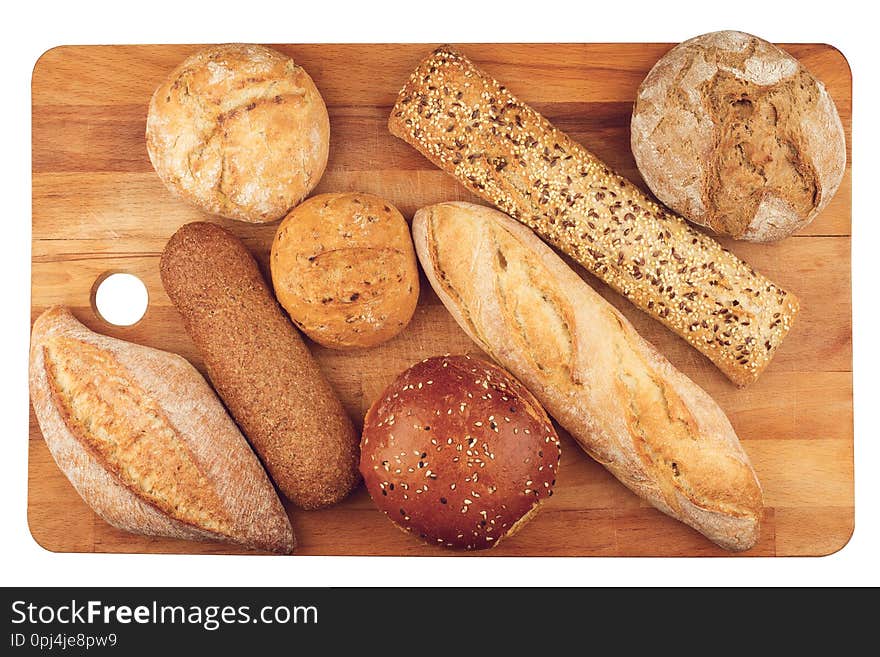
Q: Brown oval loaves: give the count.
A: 1